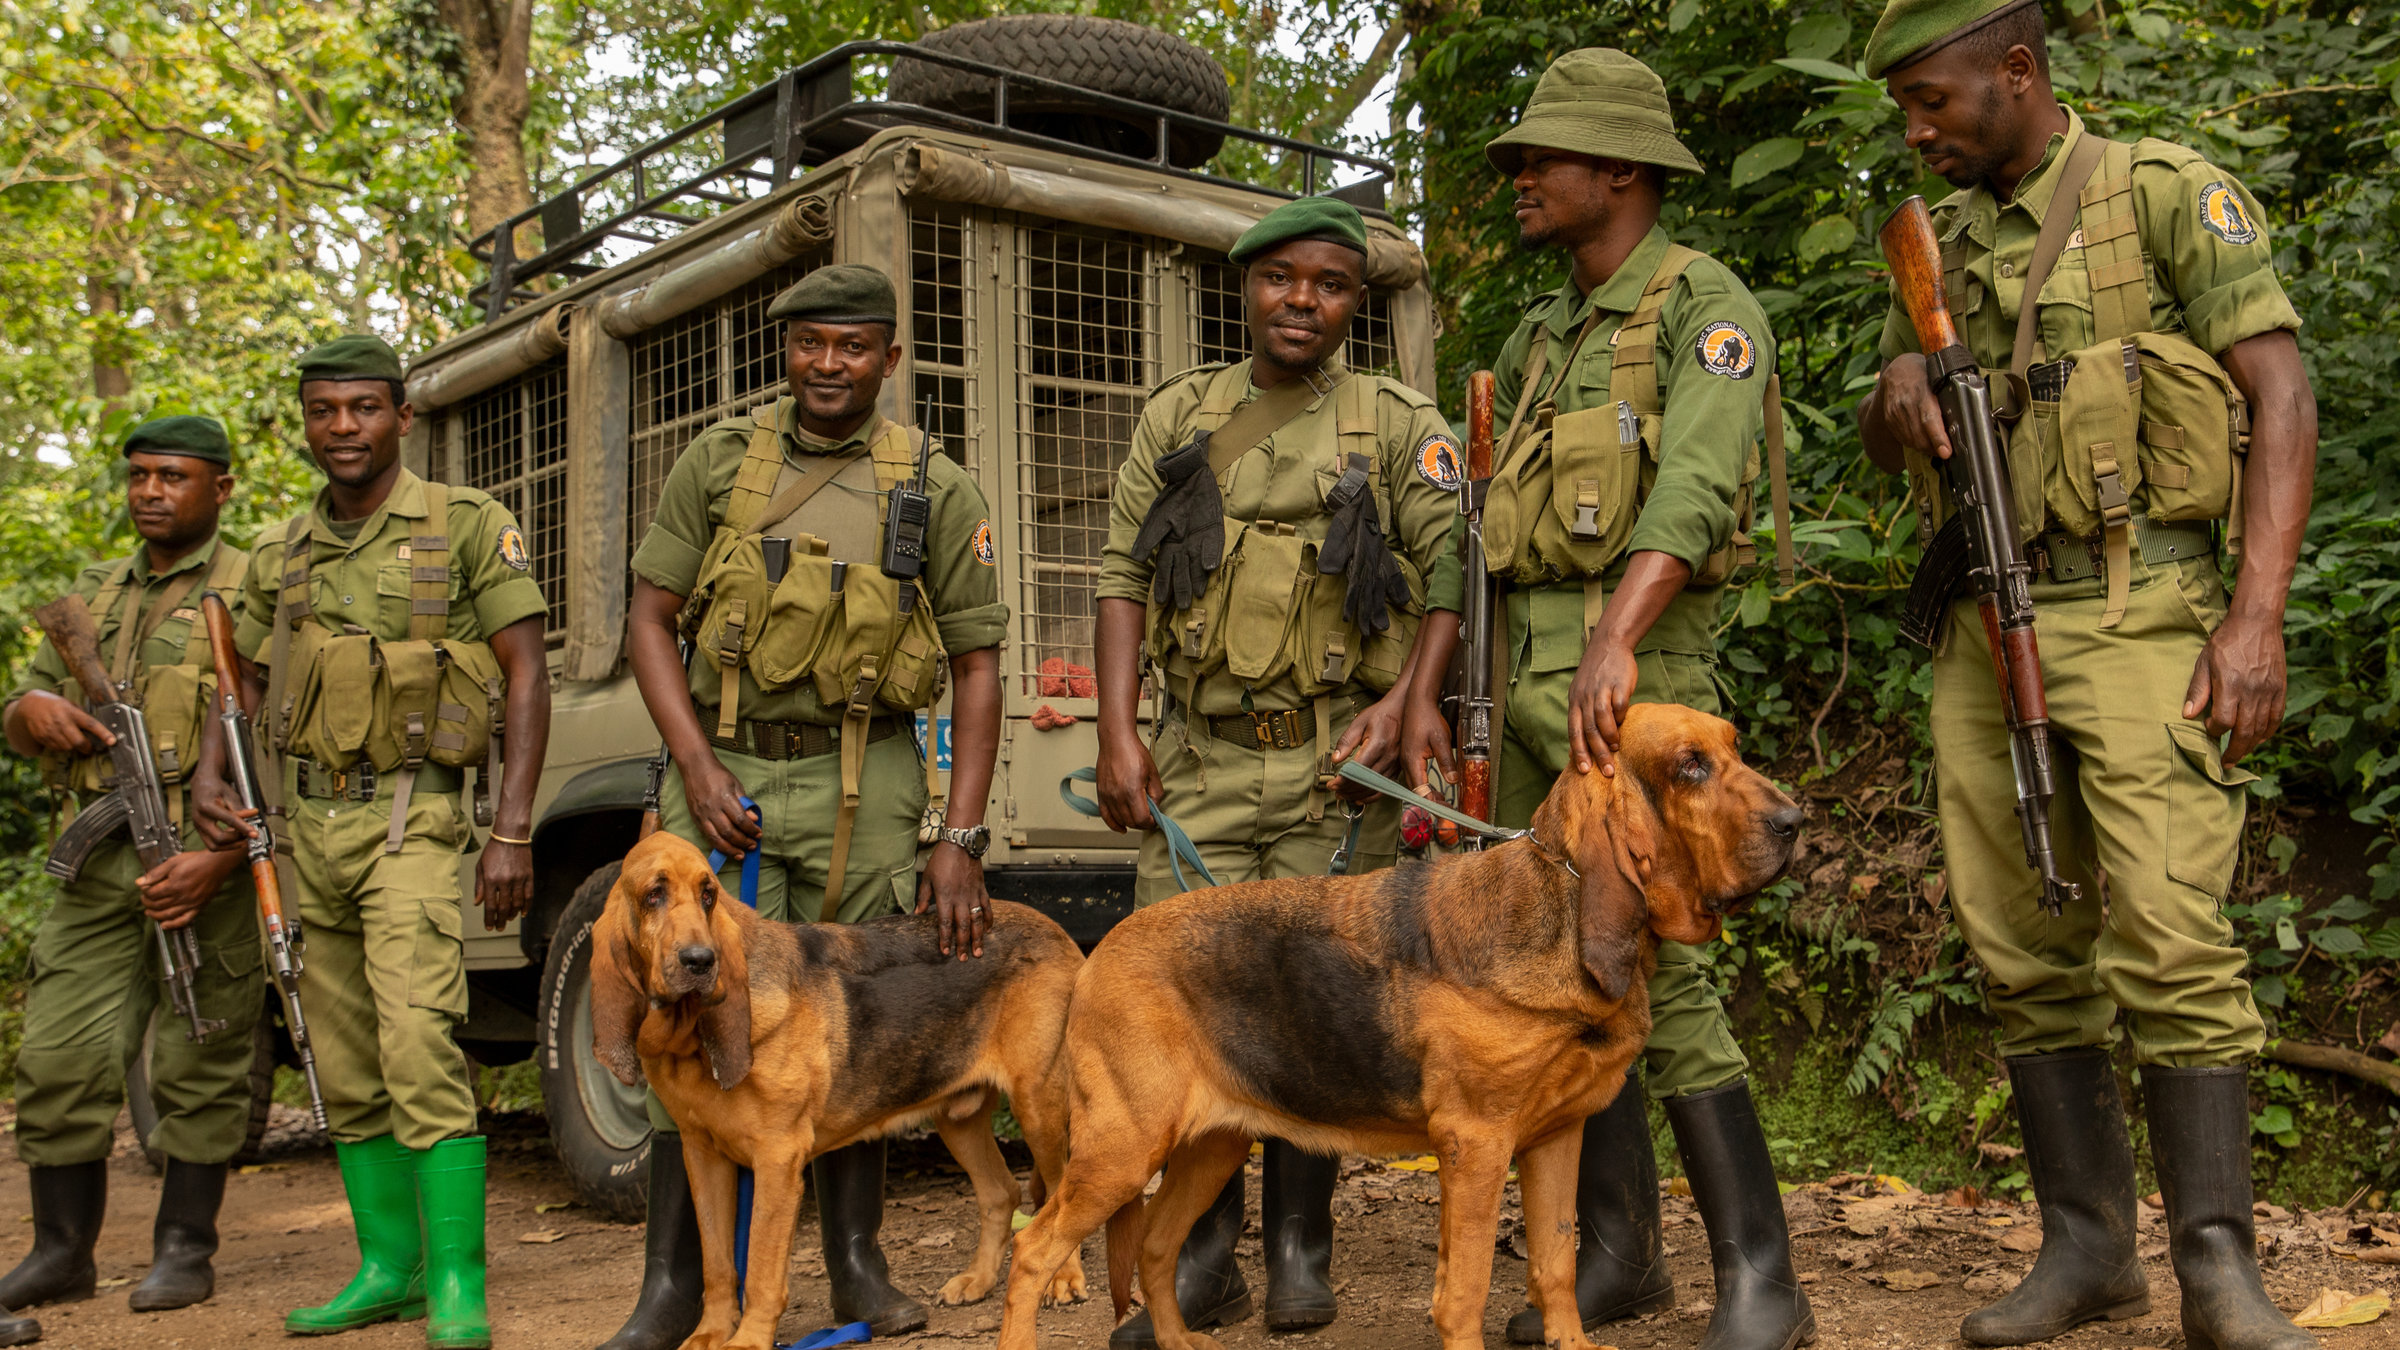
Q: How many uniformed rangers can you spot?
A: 6